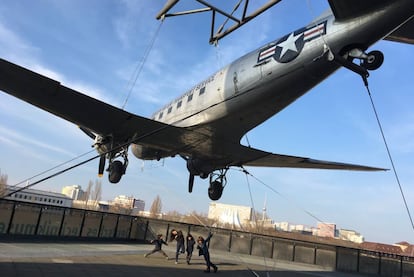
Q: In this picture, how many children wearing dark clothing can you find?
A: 4